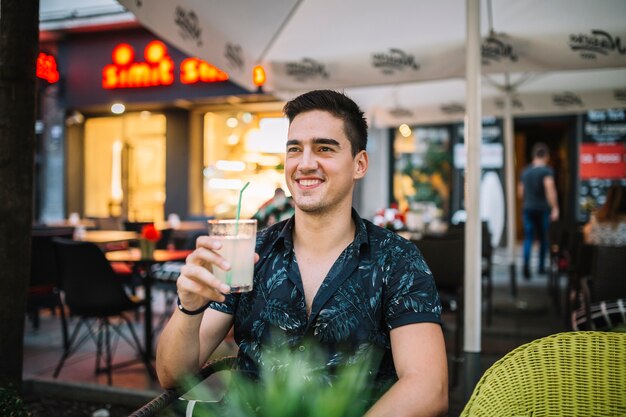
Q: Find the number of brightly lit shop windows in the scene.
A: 2